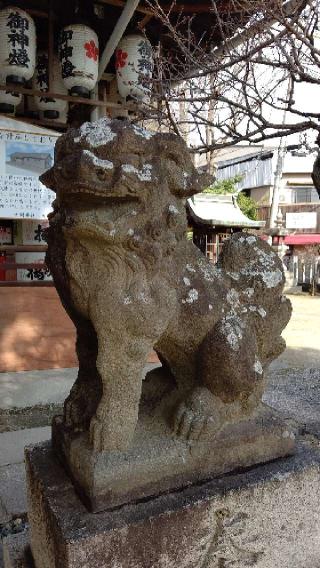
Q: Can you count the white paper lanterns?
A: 5